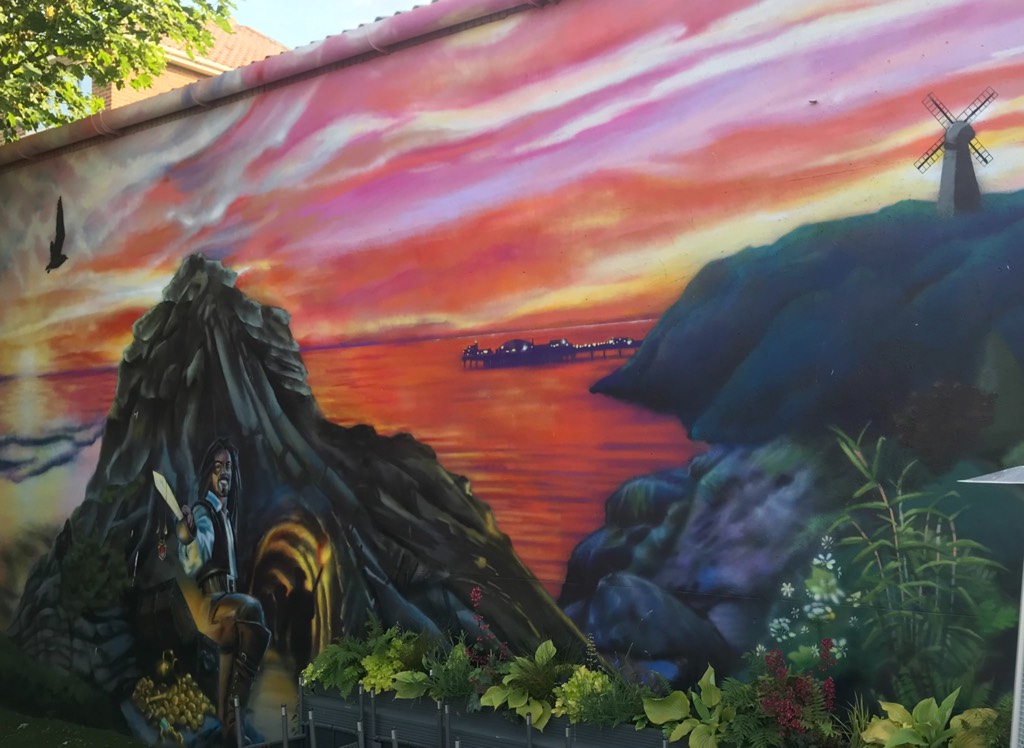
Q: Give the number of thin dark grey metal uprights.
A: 14